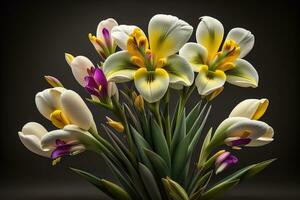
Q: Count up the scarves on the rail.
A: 0